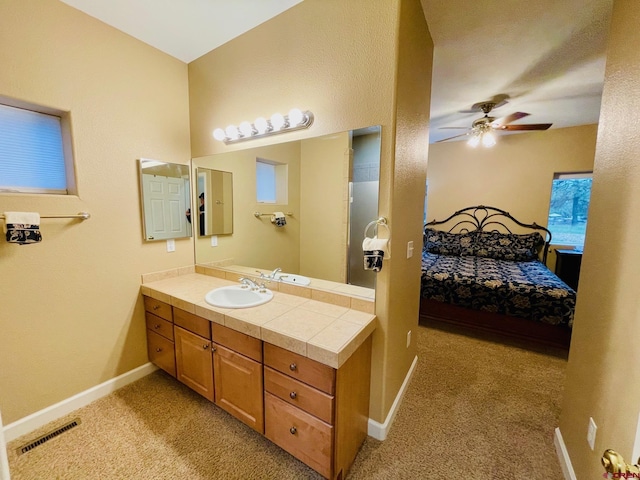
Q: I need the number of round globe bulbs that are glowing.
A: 6